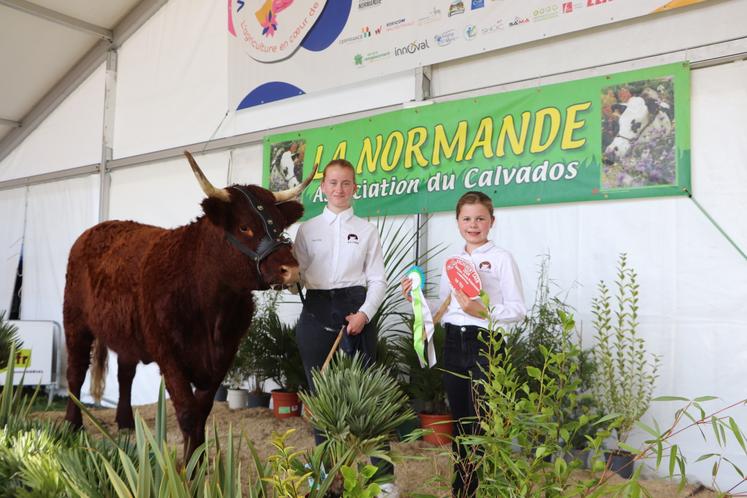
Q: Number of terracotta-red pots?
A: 2